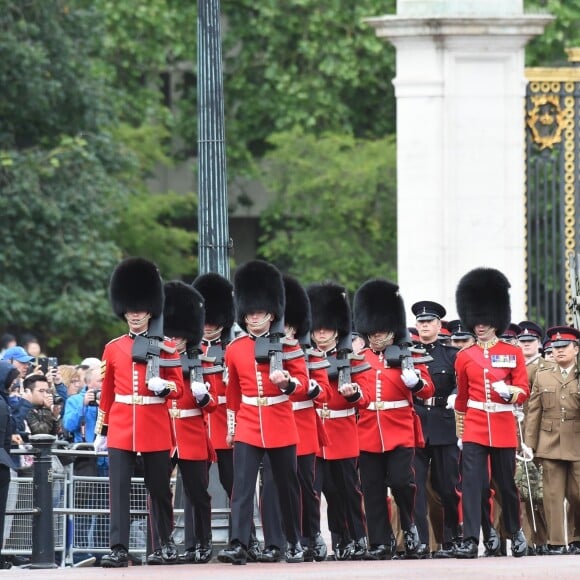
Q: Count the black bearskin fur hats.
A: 8